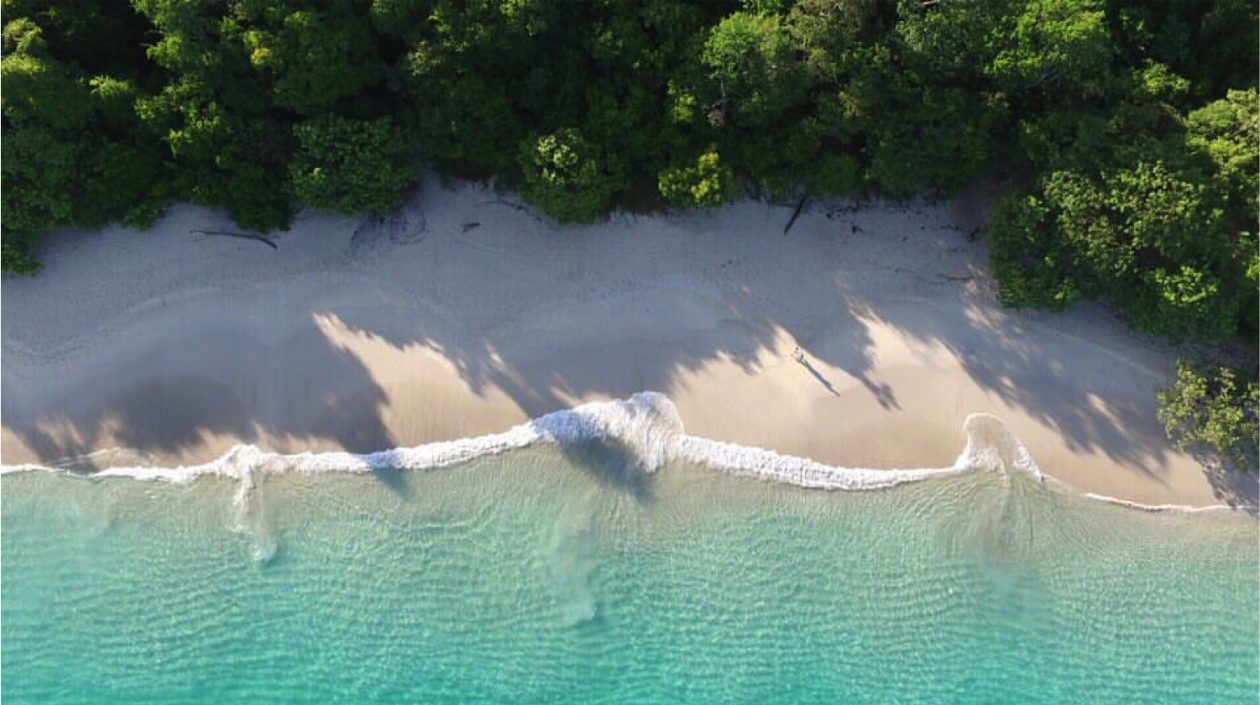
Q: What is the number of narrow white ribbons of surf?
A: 1